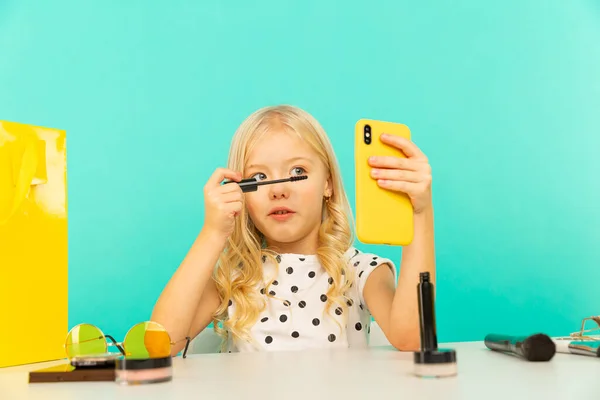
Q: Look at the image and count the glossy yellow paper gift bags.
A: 1